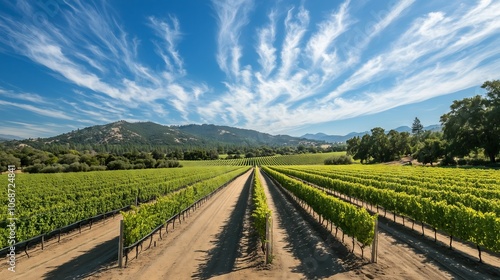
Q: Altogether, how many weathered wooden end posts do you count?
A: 3